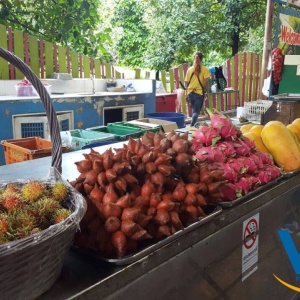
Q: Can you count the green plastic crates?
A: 3